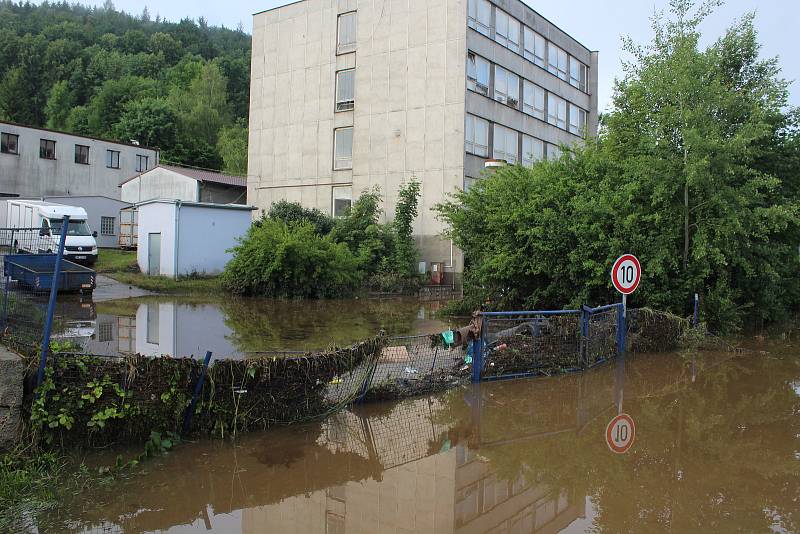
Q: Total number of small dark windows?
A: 5